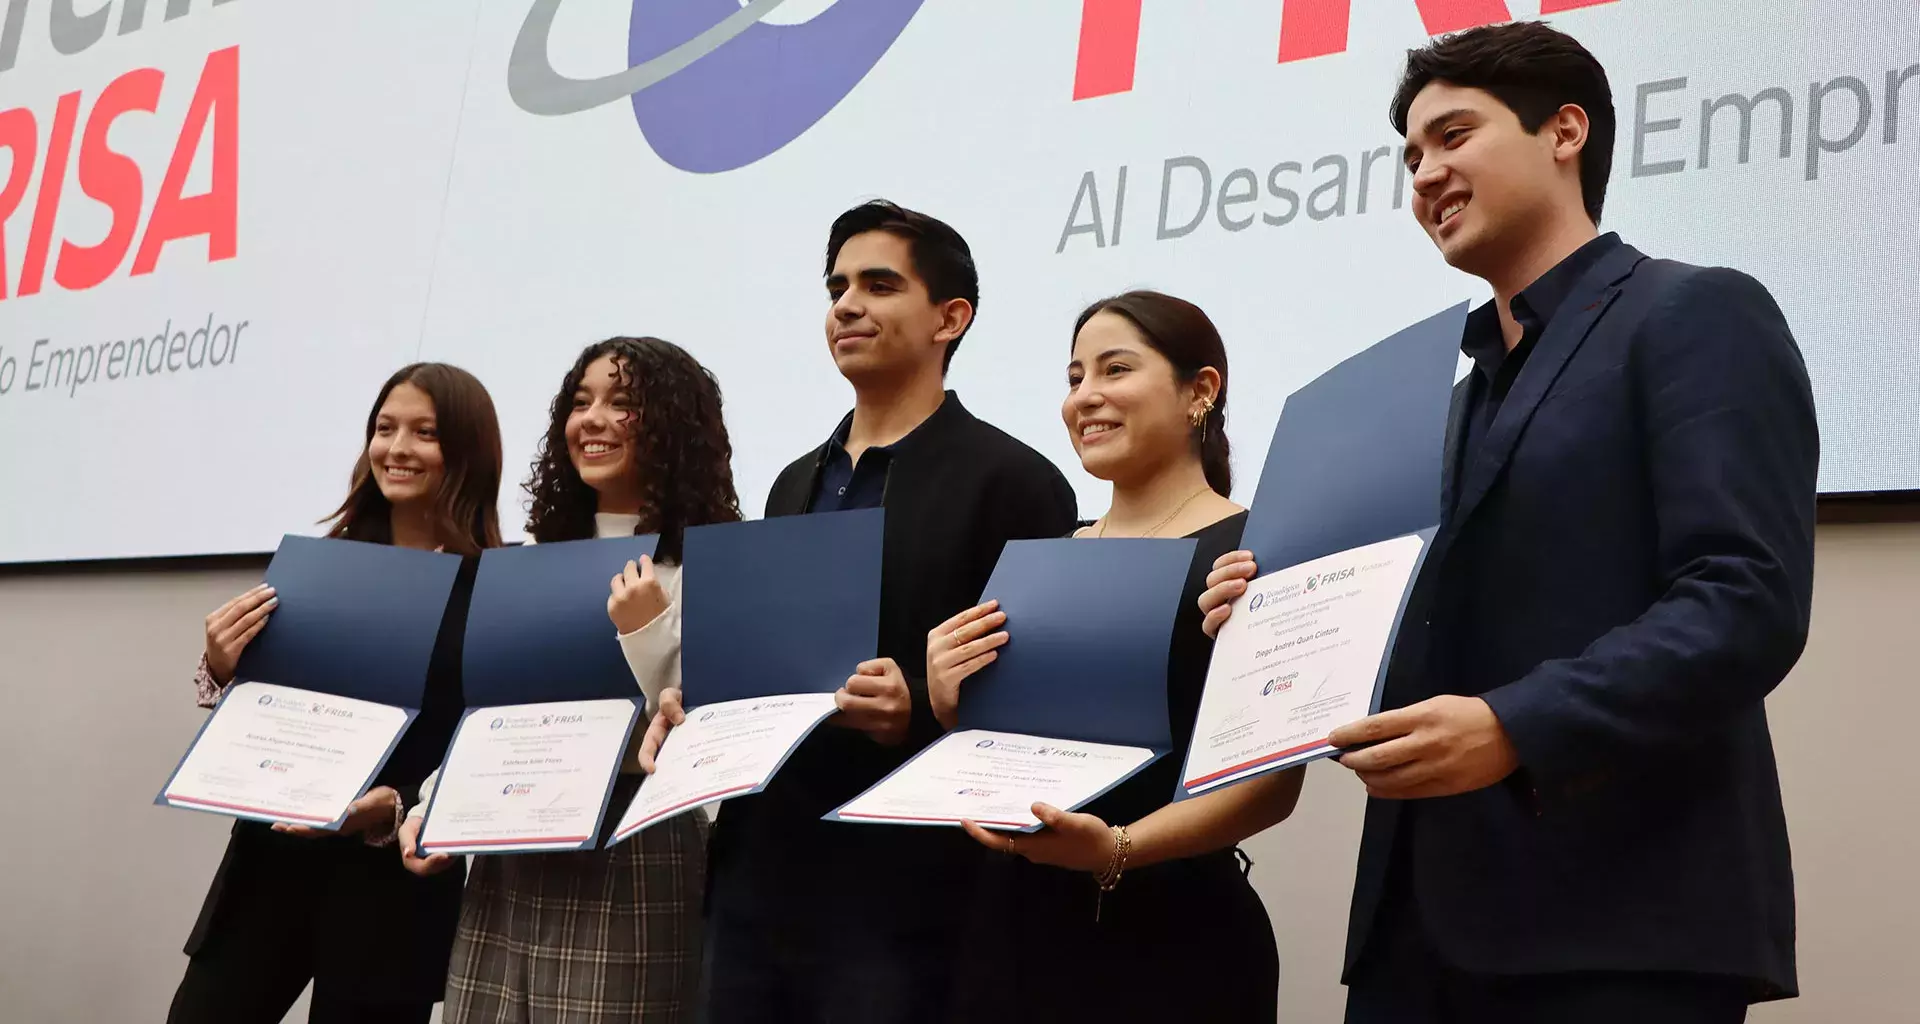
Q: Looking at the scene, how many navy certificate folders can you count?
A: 5